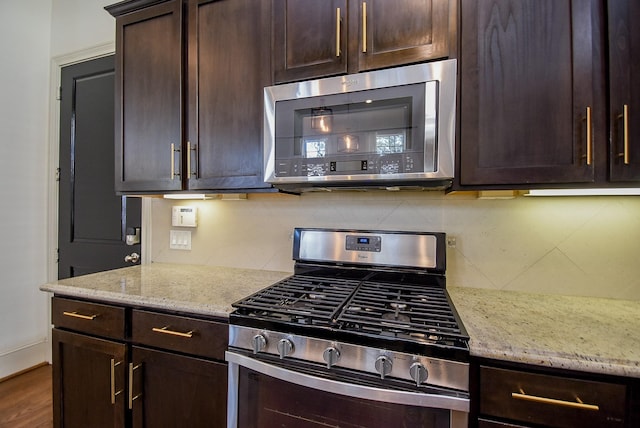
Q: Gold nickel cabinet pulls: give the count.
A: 11